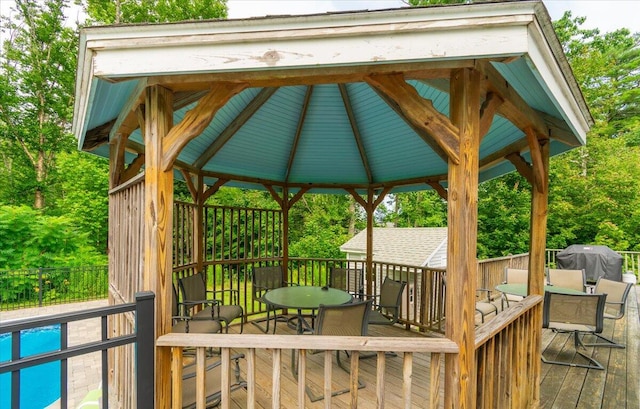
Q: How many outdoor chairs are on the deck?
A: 12